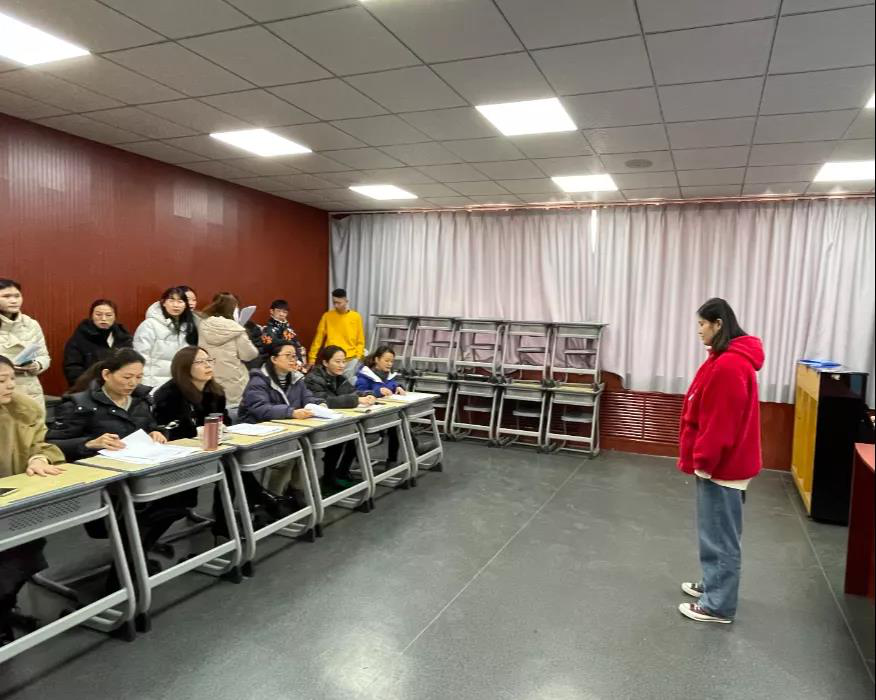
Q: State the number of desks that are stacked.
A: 10